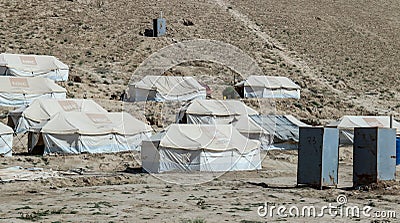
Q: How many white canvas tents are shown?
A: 11